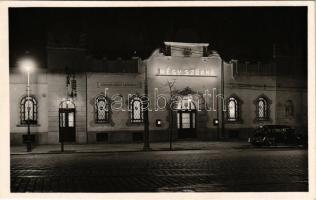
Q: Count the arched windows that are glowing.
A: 5